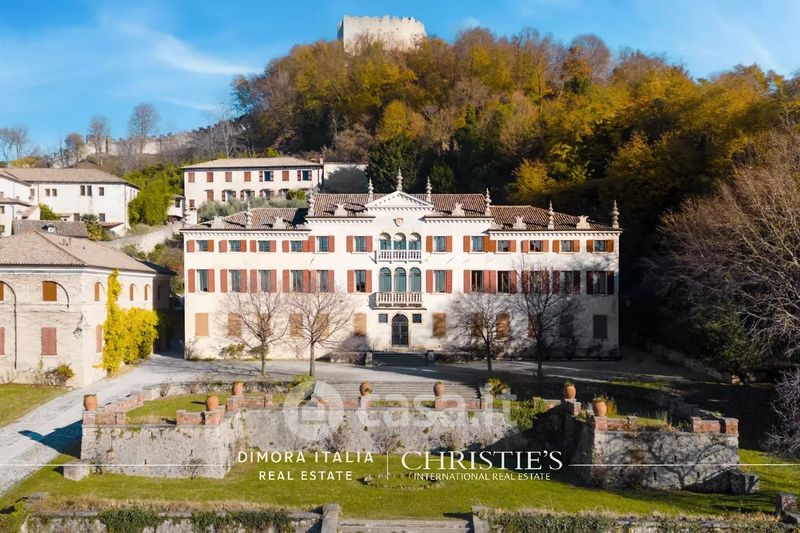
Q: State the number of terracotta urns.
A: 7